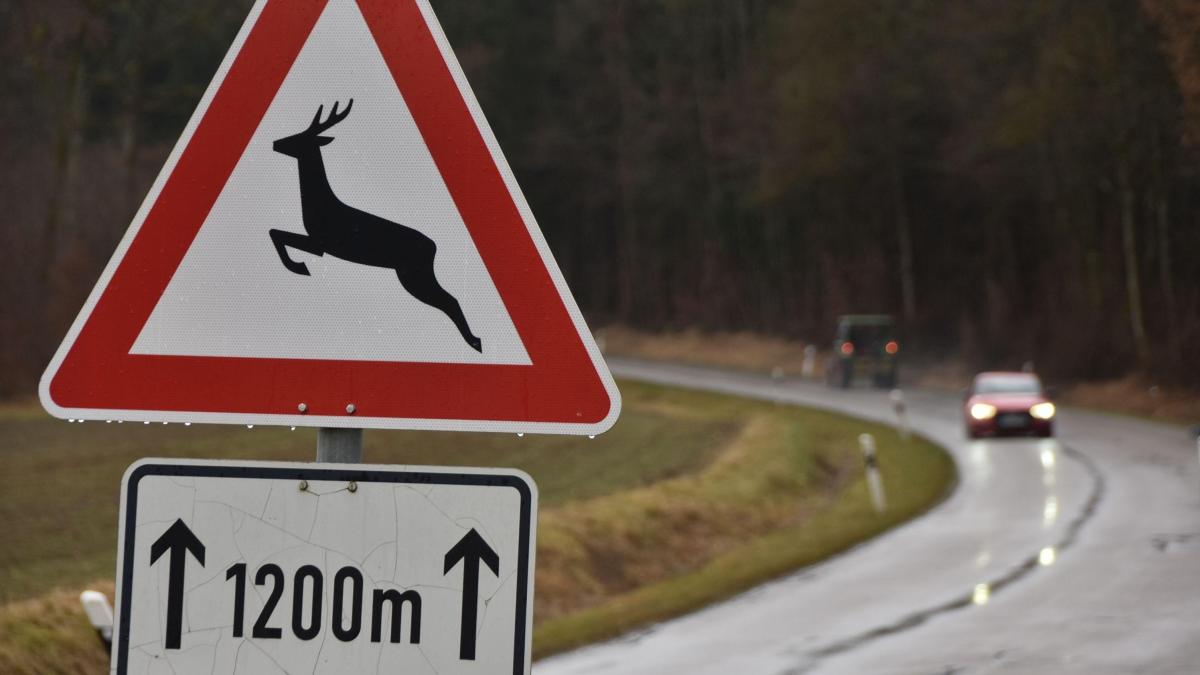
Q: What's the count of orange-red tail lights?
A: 2